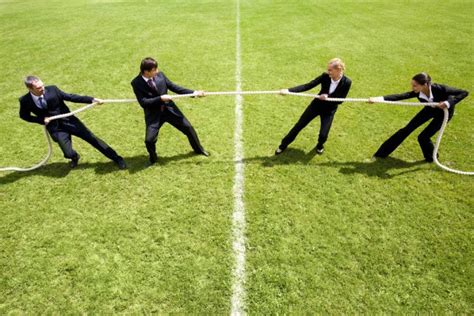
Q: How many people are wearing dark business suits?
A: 4